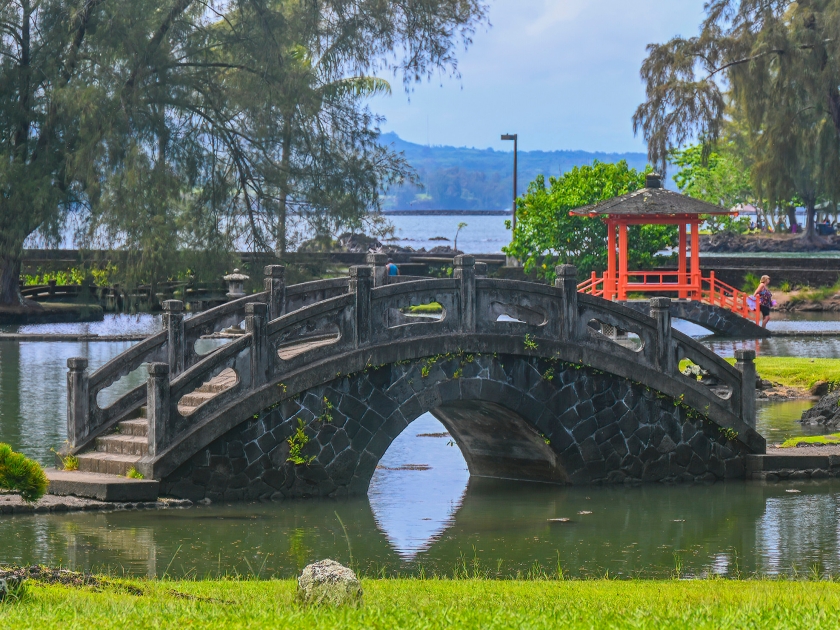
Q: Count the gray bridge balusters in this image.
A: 12